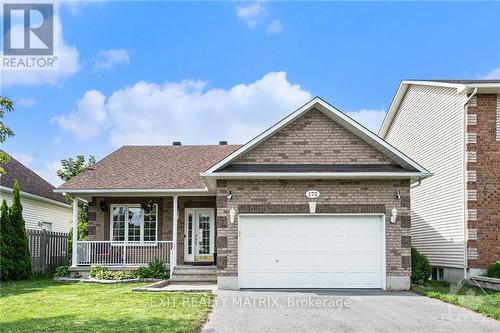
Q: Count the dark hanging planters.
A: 2